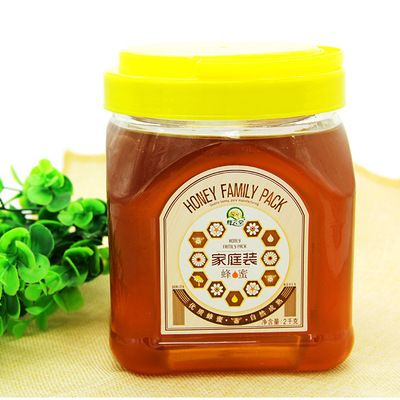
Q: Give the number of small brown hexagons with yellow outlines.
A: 11